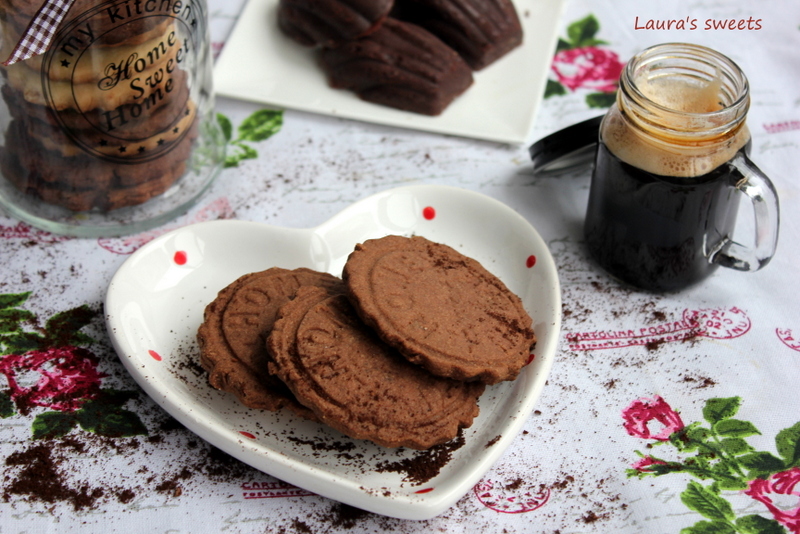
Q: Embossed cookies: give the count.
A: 3